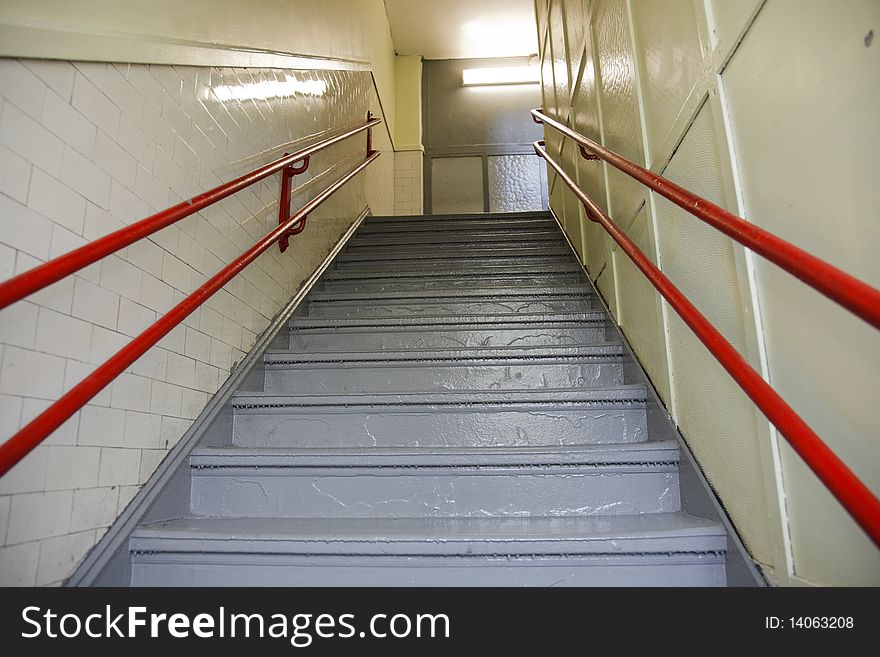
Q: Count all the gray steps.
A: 11